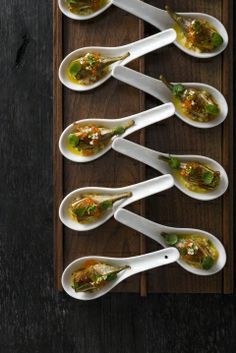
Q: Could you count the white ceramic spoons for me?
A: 9